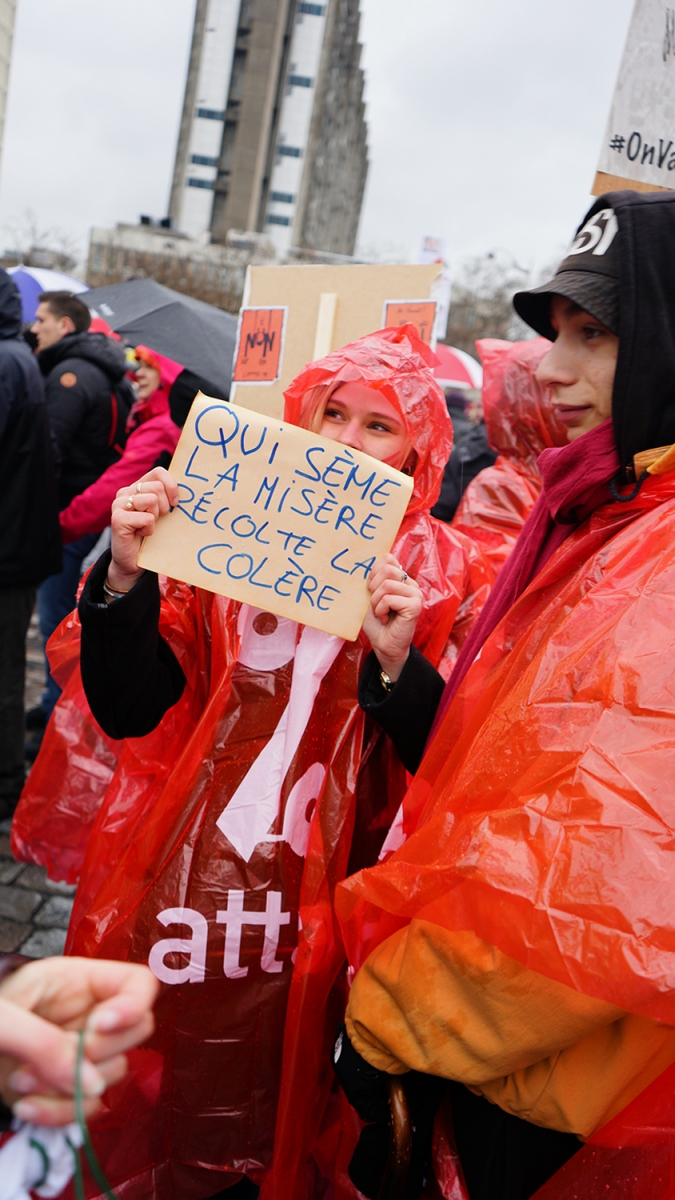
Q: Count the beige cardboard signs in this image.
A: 2